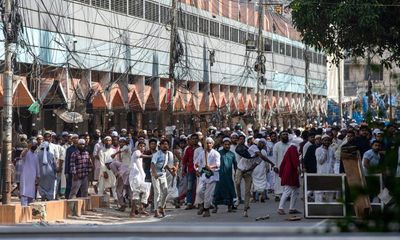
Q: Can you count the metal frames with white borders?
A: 2